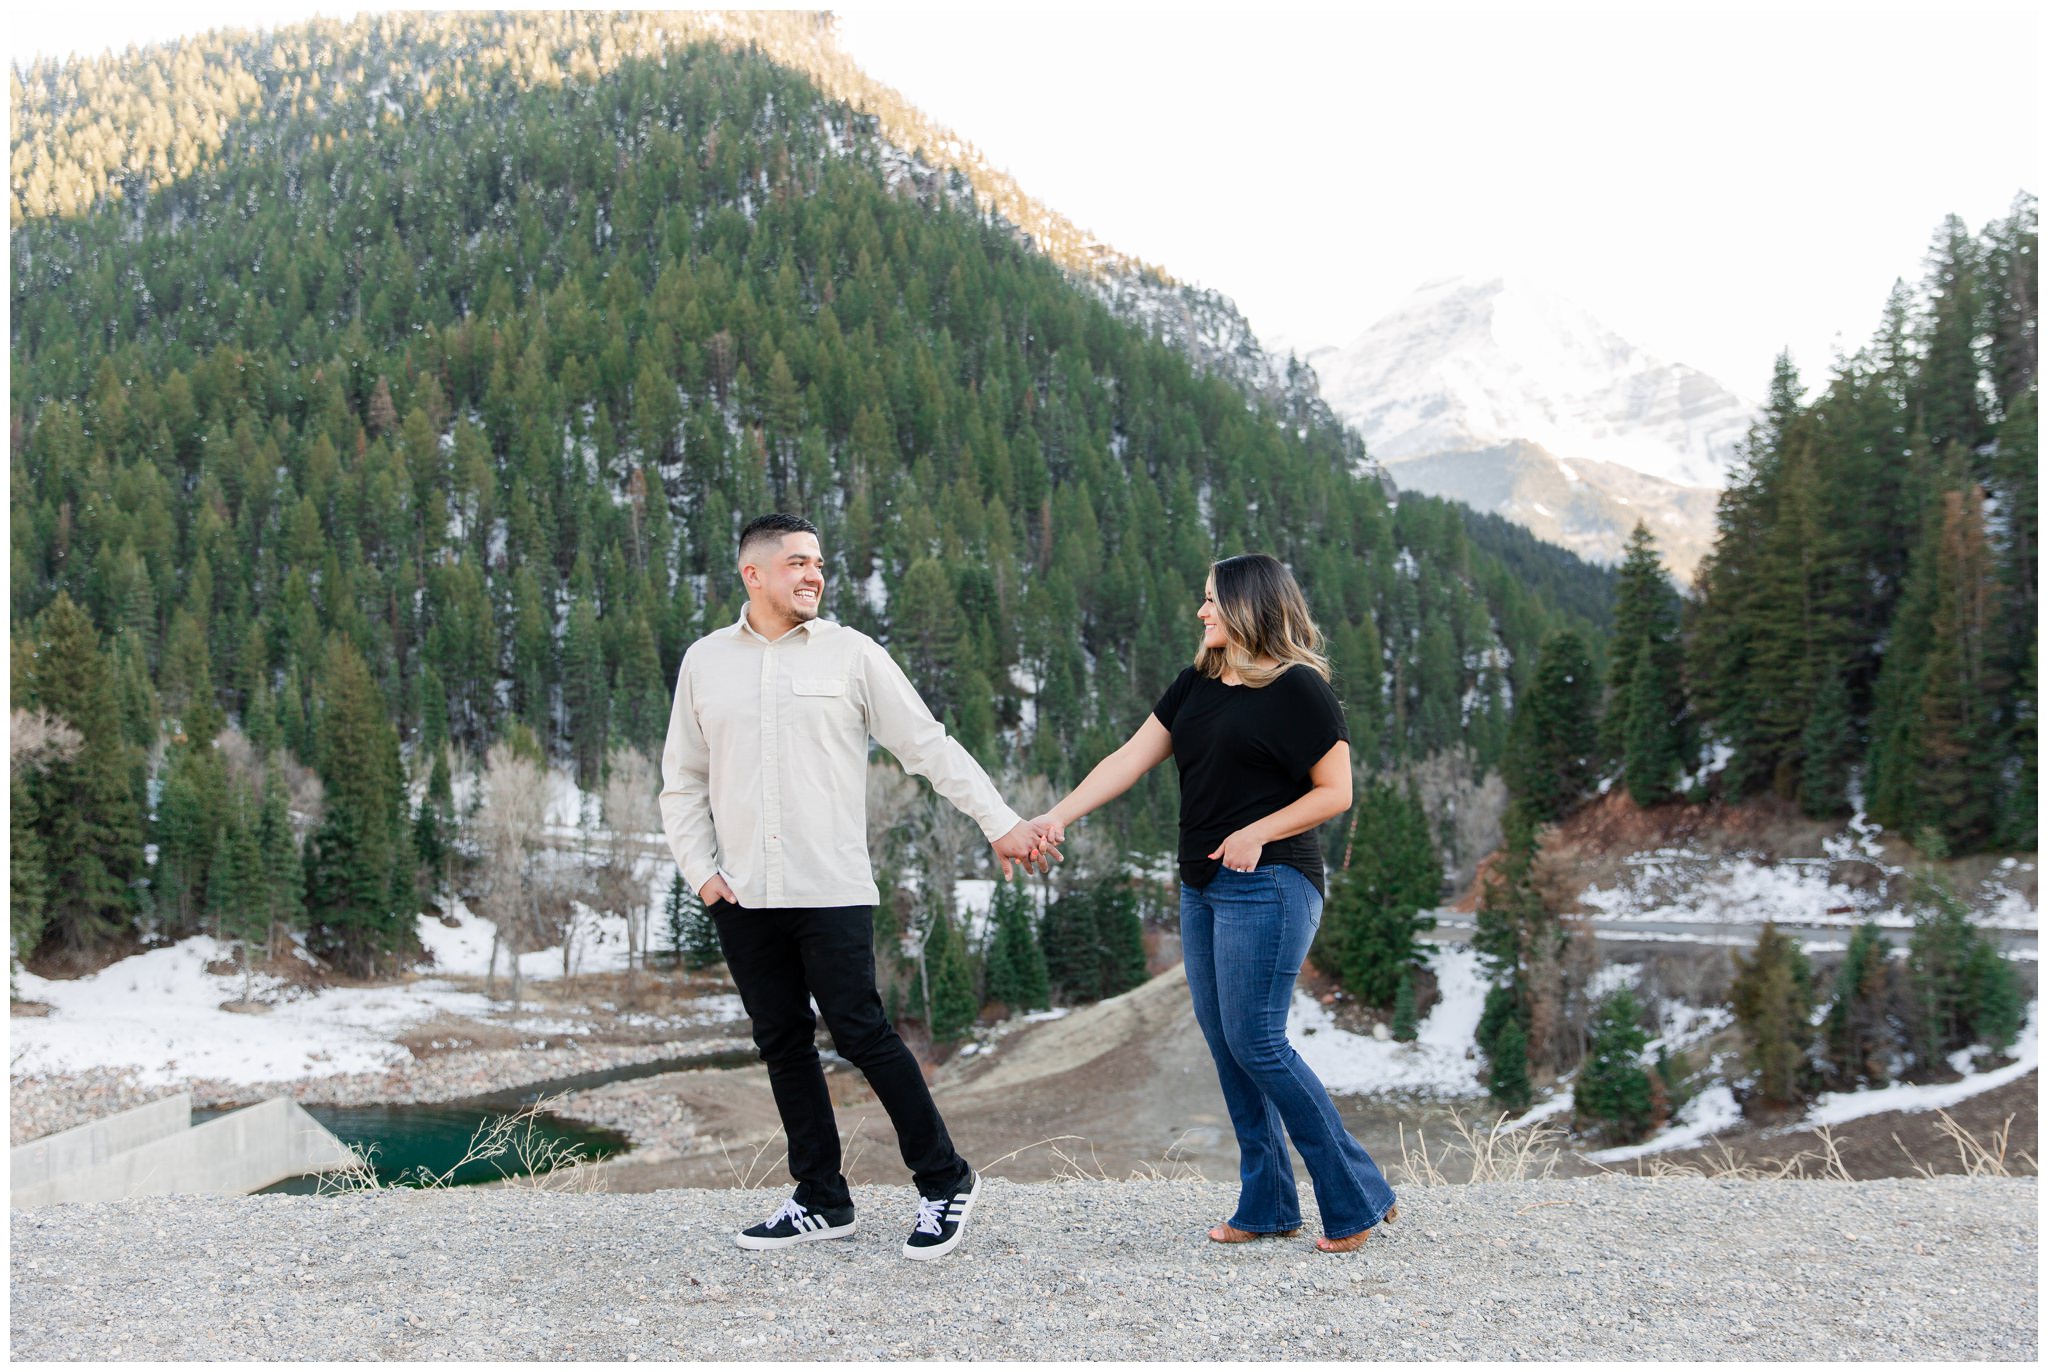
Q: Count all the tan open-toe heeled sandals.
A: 2